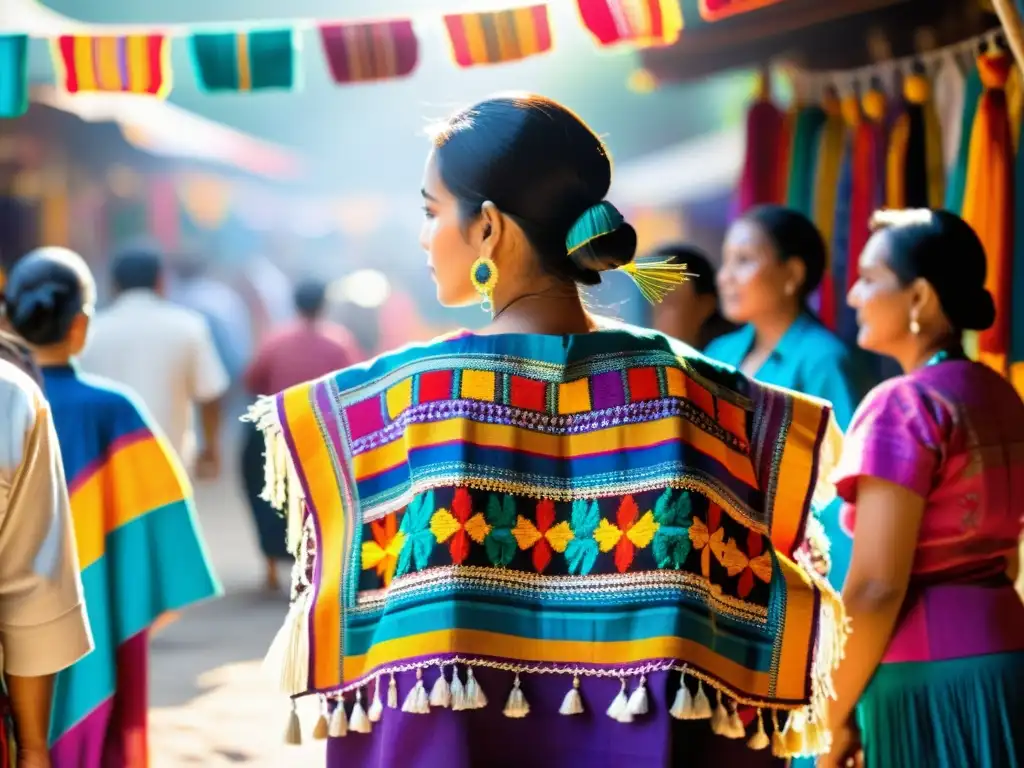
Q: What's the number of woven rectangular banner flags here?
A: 7